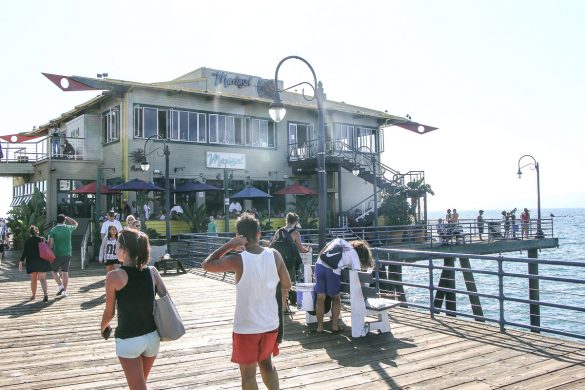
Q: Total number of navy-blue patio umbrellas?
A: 3